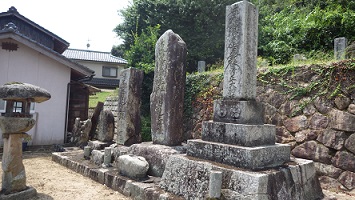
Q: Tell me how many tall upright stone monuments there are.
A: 3